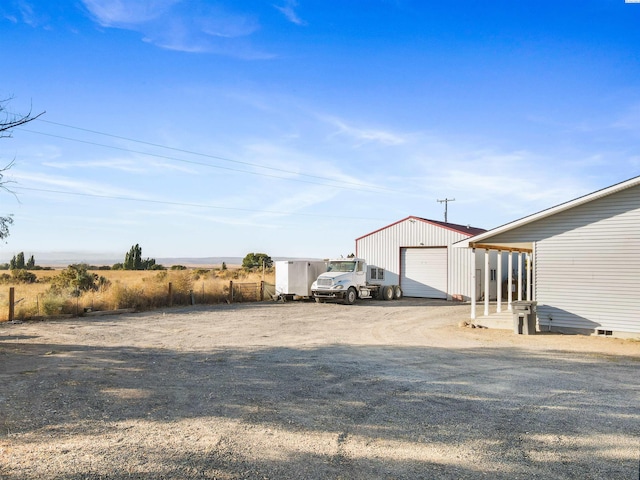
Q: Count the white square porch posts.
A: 6